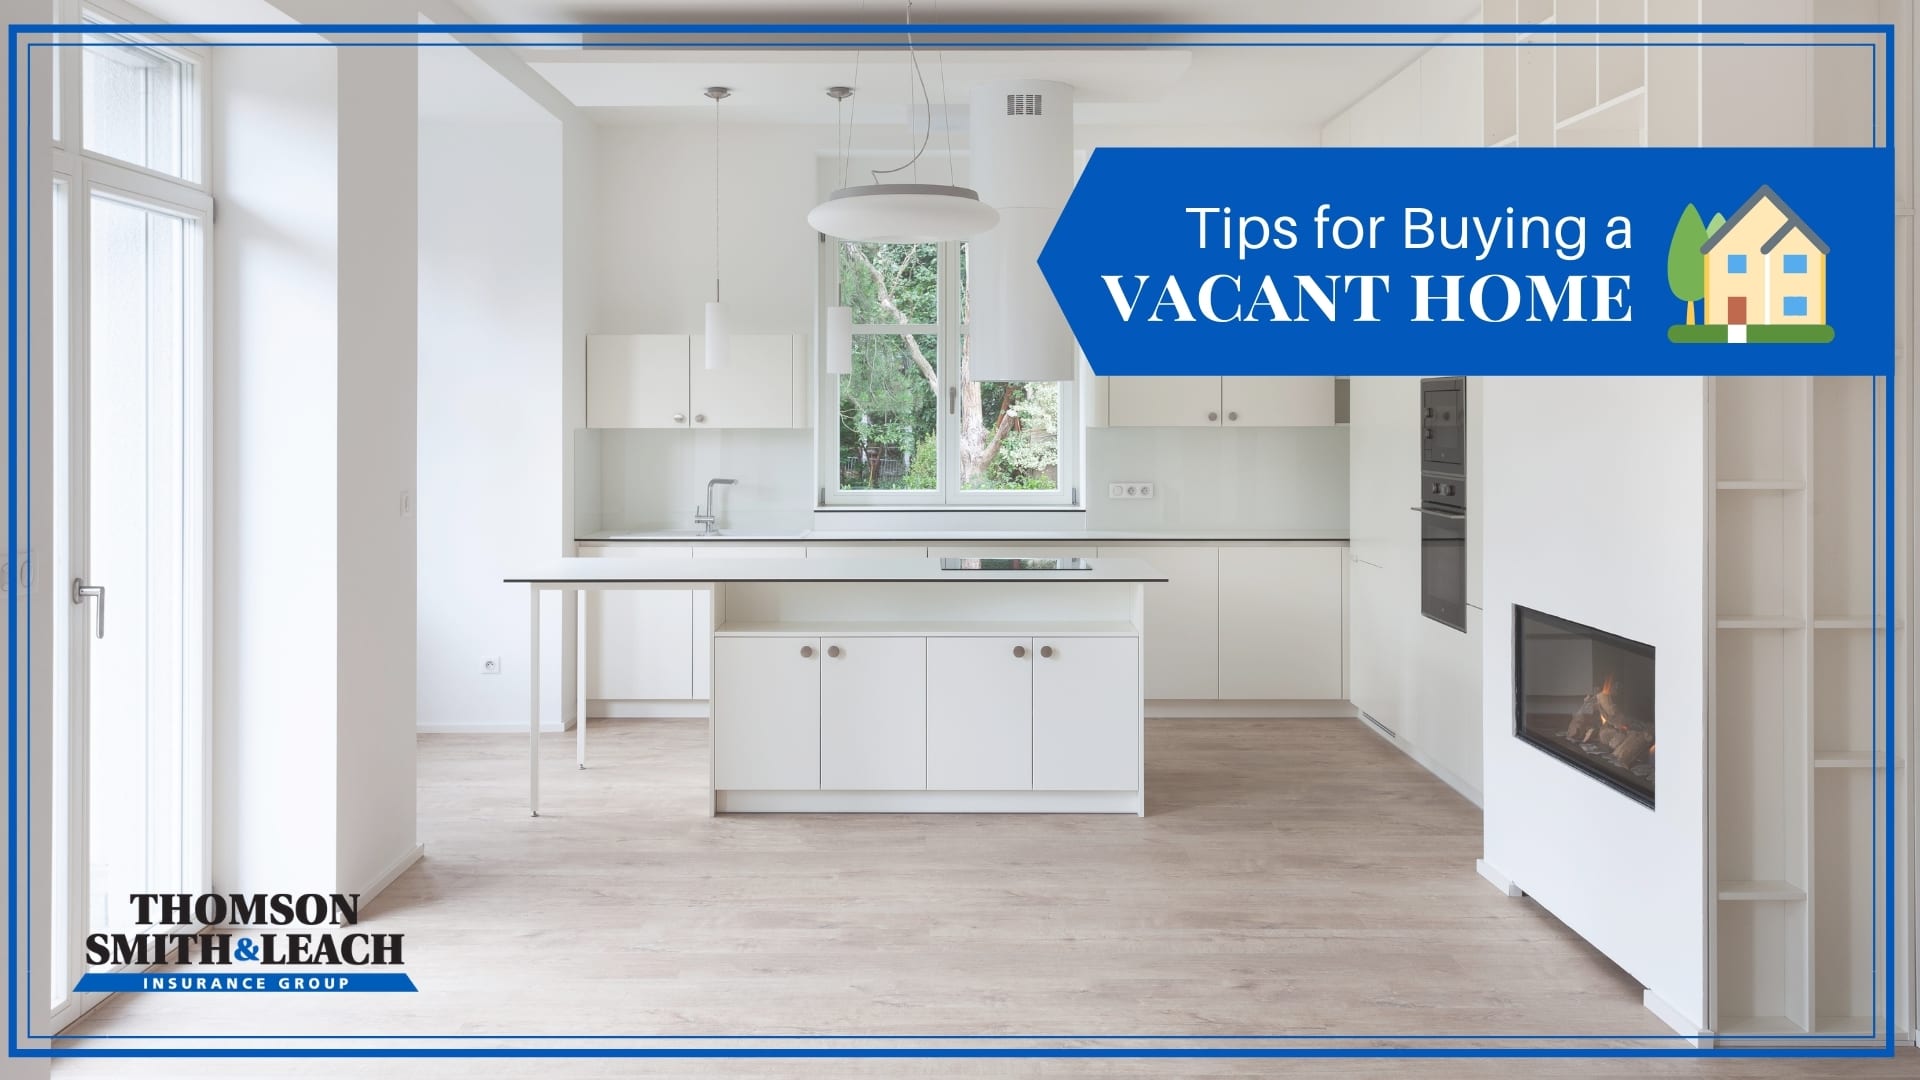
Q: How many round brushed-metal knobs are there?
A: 8